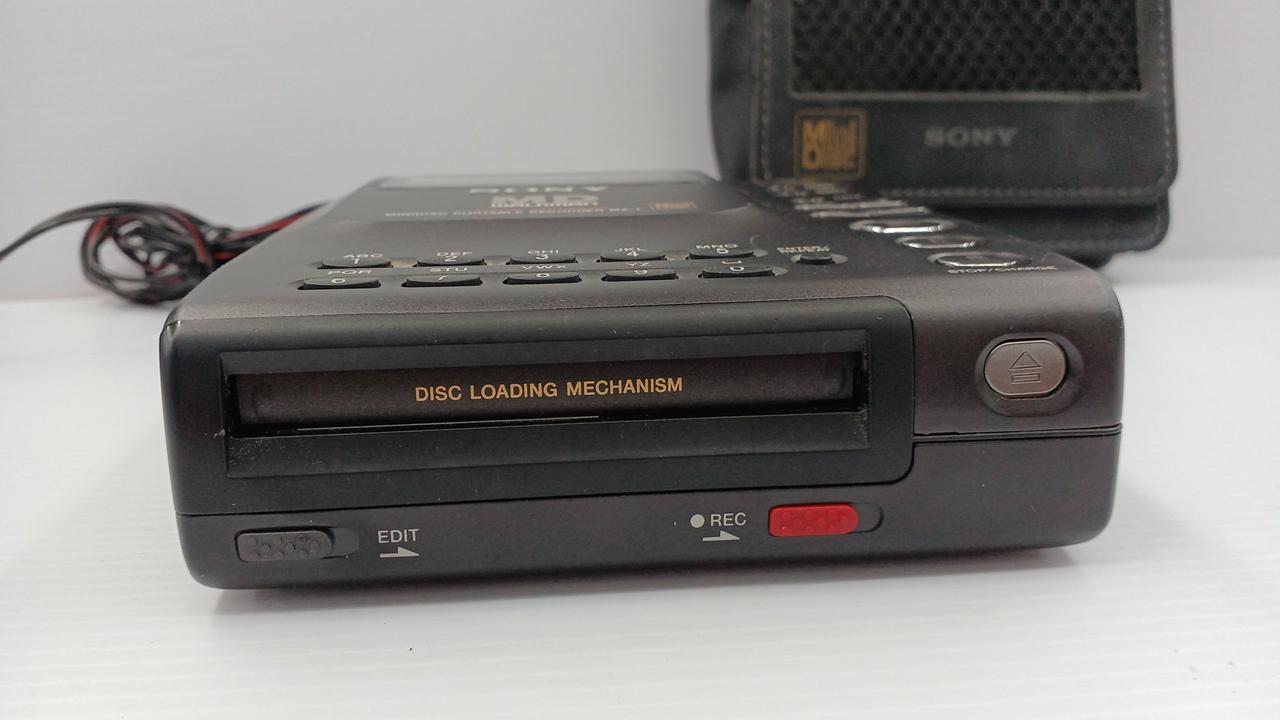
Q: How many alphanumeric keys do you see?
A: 10